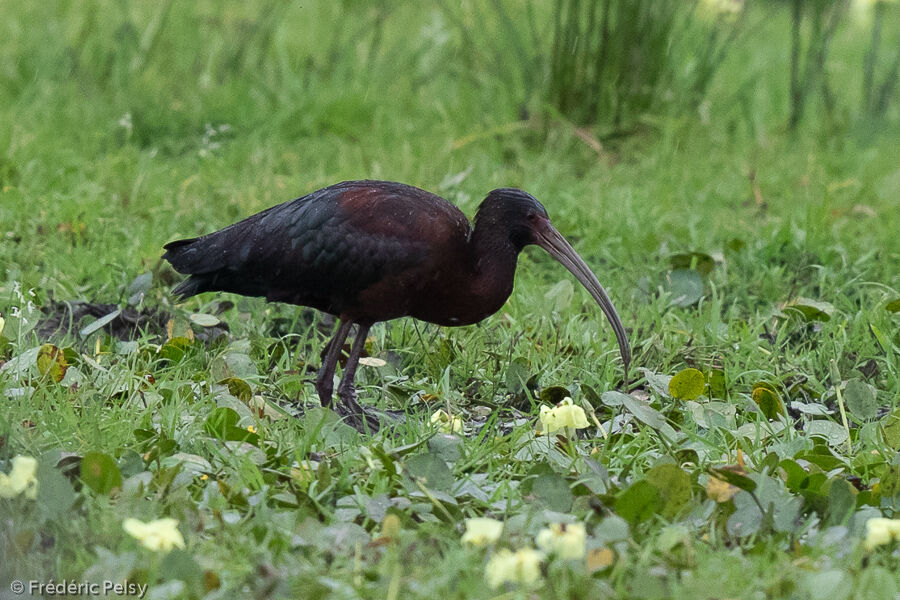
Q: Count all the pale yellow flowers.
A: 8